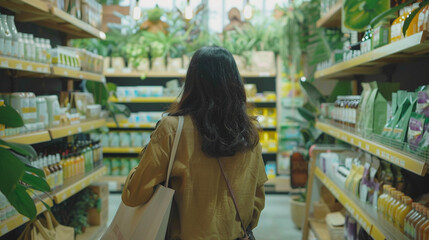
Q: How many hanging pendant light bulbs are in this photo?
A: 3